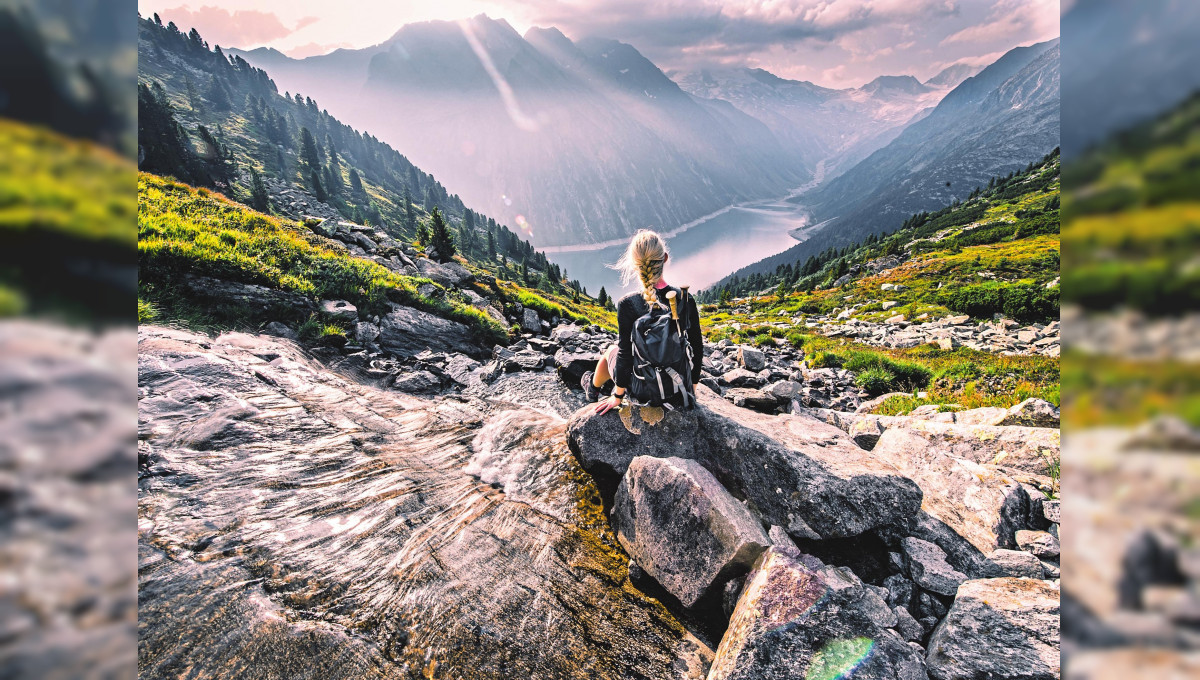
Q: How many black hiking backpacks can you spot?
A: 1